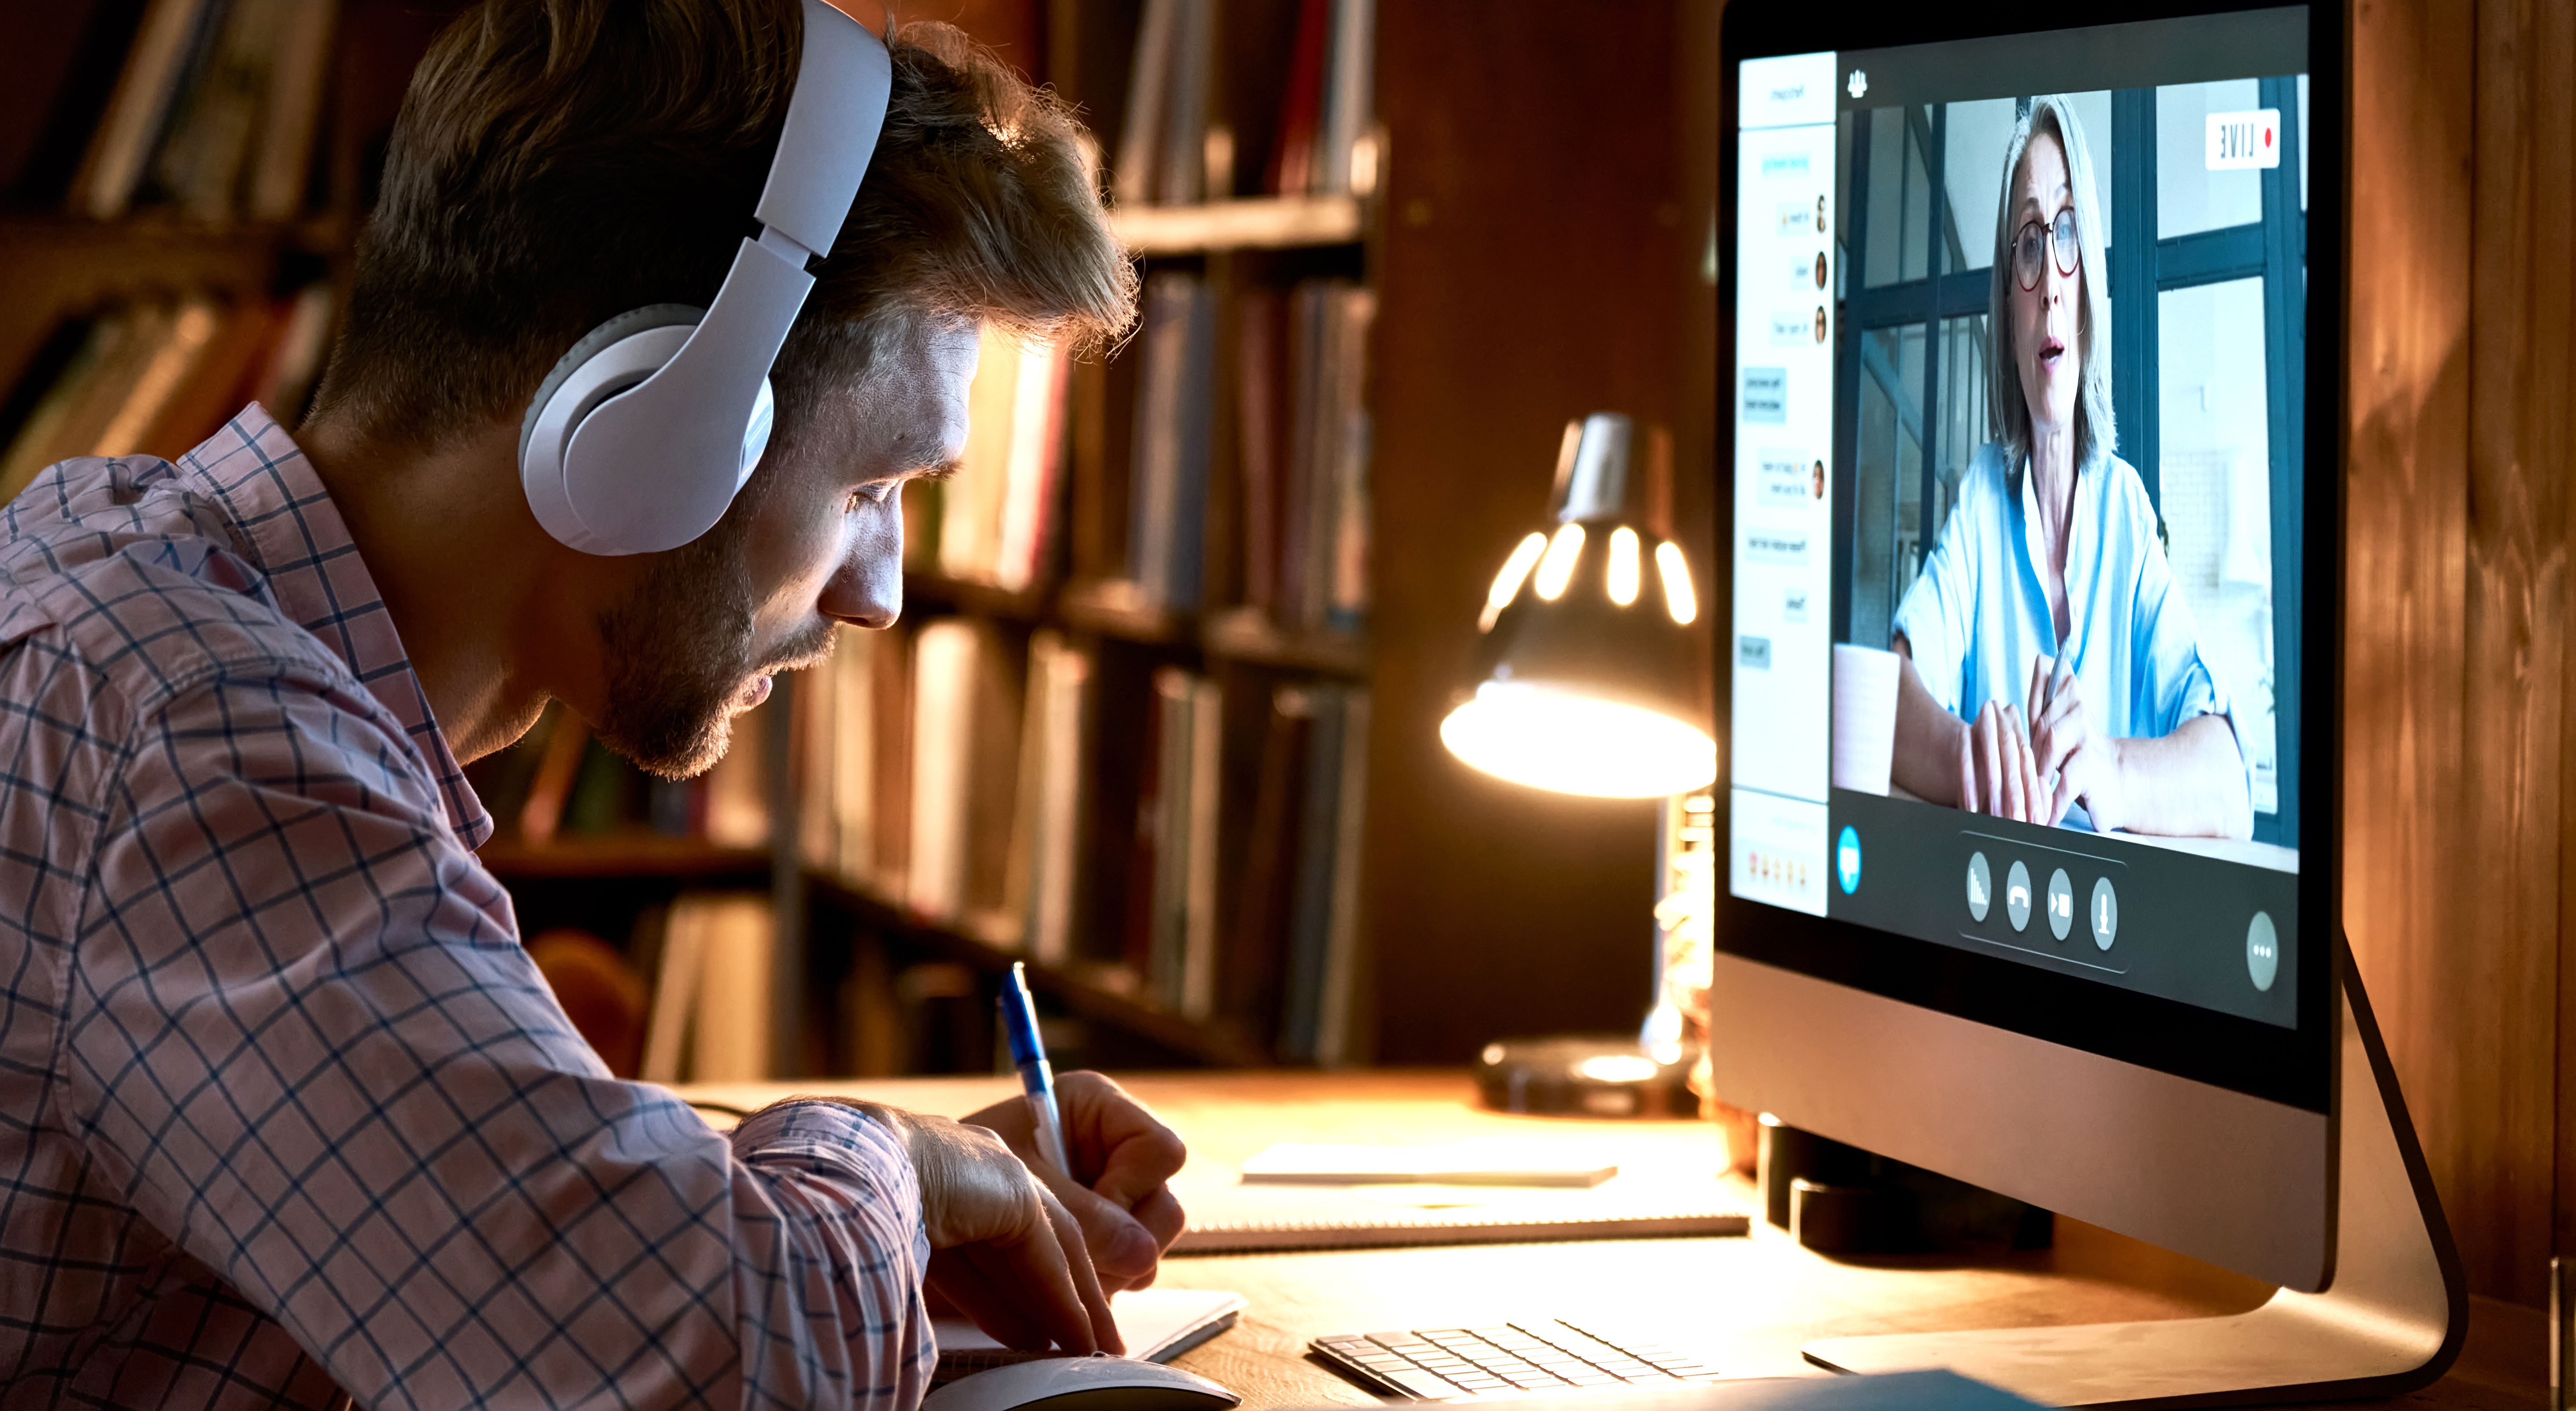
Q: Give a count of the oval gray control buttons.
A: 5